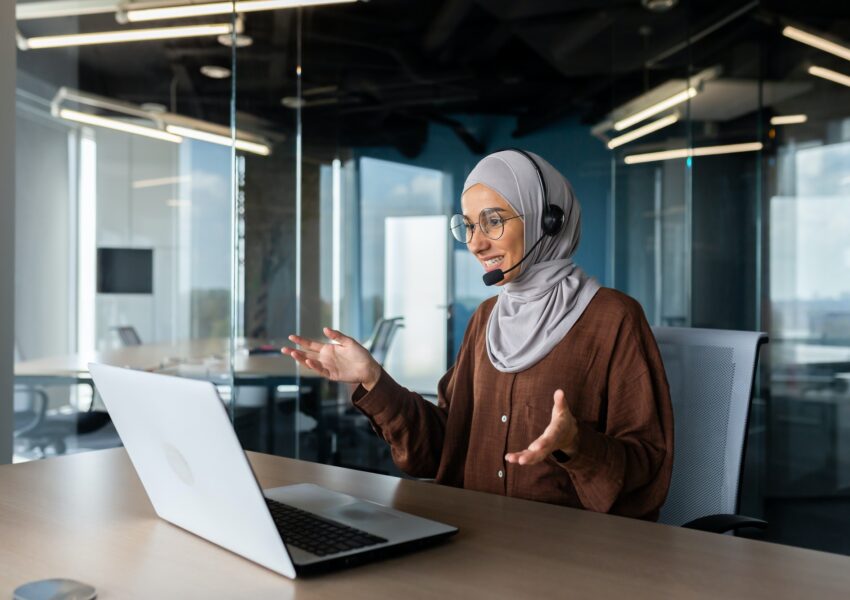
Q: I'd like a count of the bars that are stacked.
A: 0